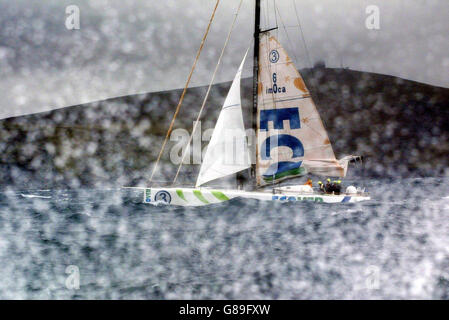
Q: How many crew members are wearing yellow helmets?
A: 4